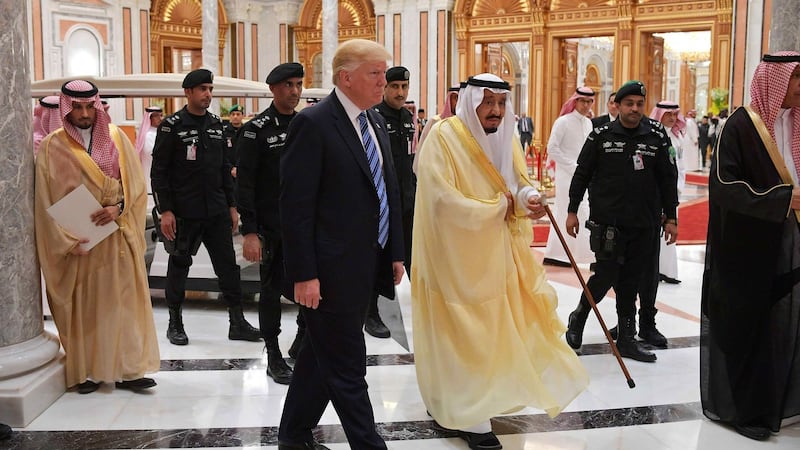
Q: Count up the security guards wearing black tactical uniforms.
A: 5